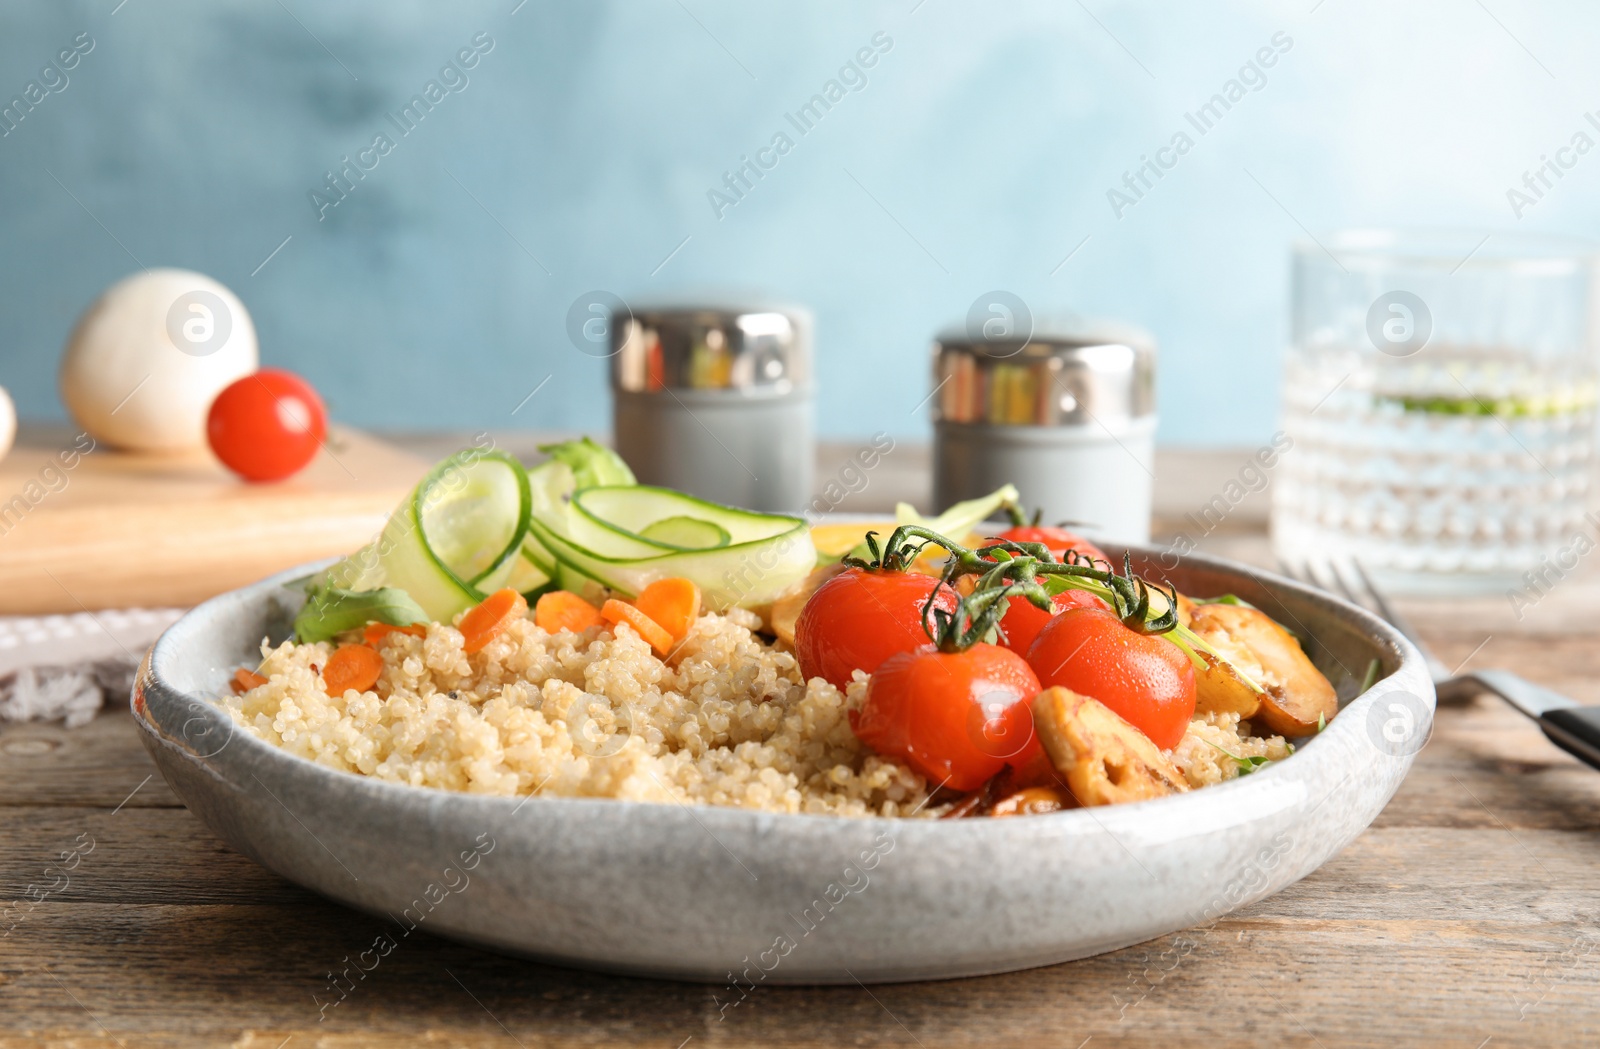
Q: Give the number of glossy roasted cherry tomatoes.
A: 5